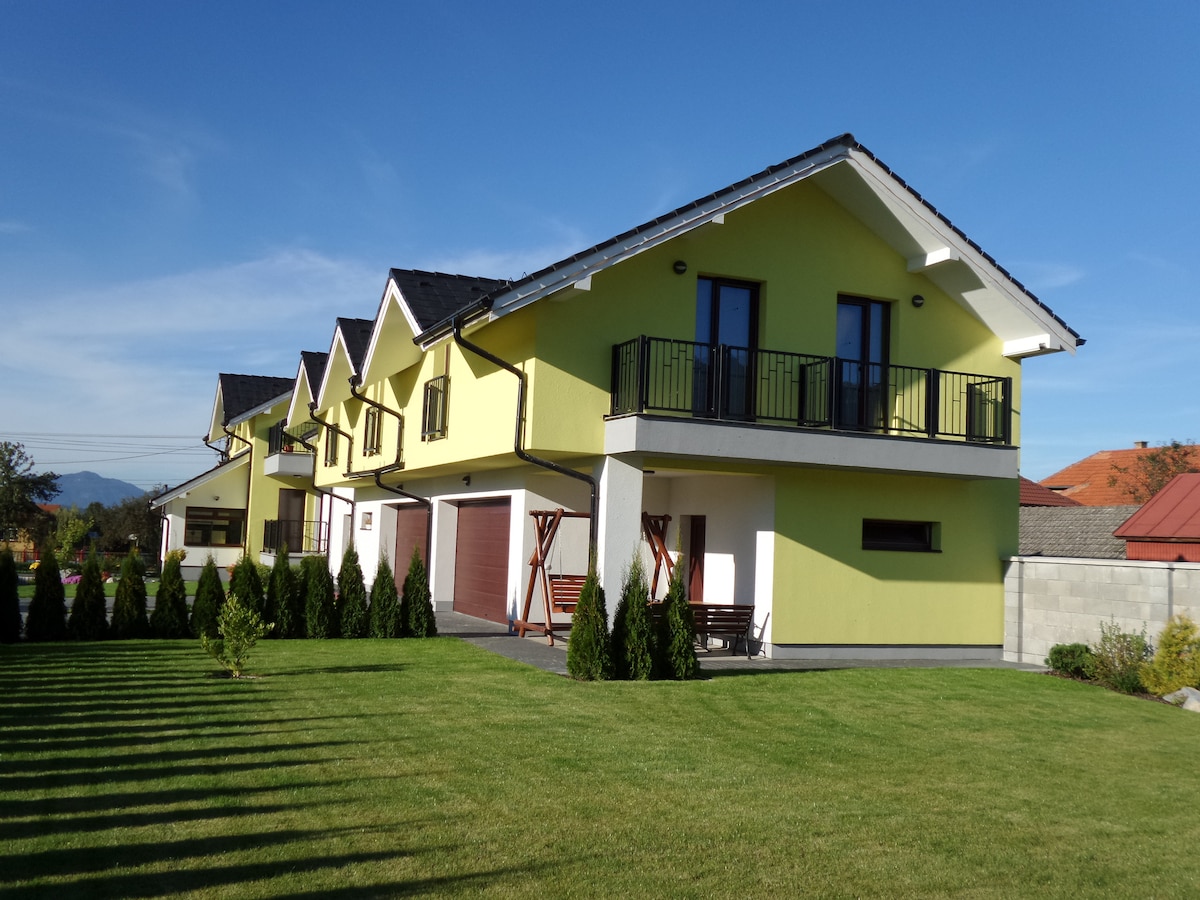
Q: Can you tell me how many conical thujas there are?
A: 15